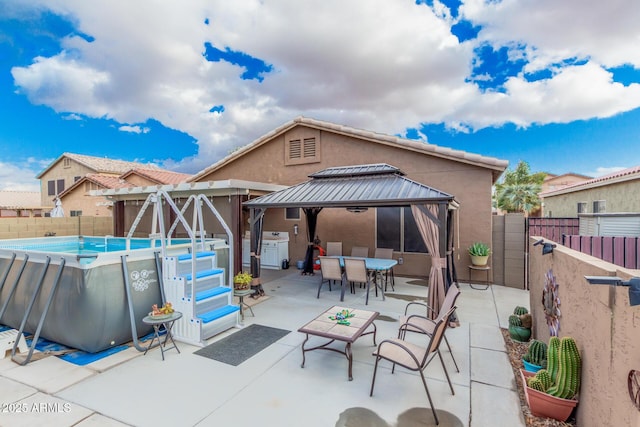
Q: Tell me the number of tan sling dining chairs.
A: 5